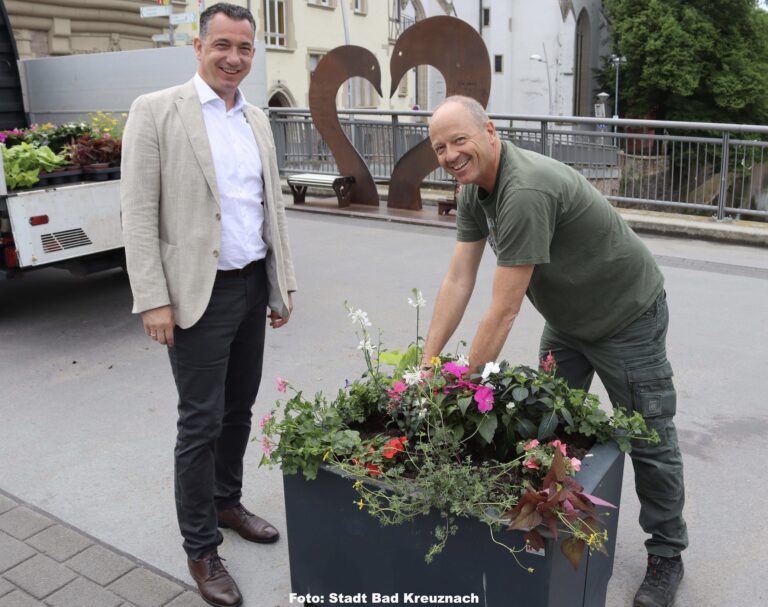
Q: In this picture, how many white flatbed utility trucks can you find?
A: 1